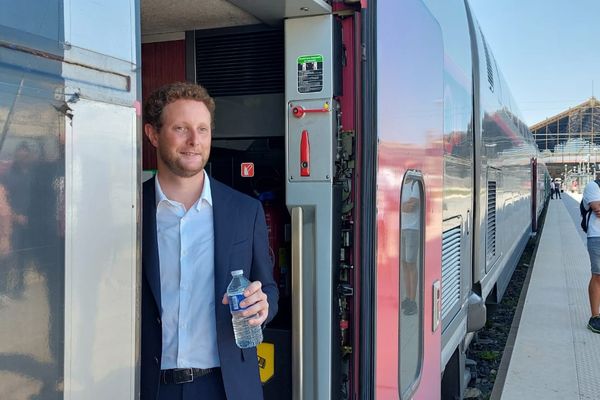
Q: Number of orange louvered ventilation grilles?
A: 0